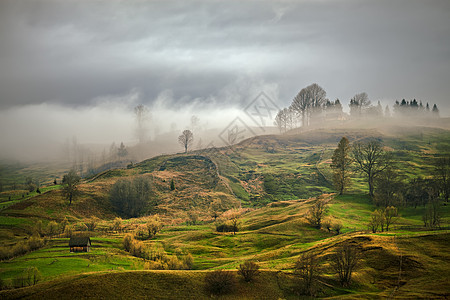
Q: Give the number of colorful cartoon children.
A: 0